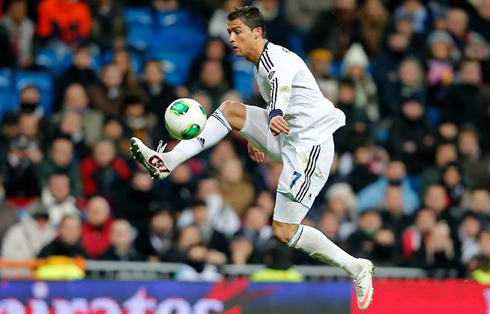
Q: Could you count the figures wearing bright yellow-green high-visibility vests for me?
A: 3